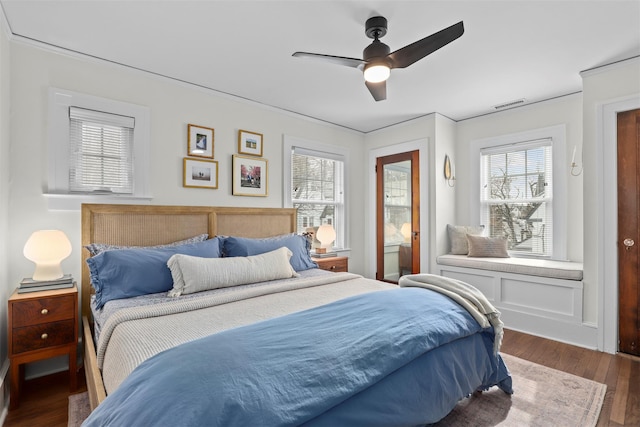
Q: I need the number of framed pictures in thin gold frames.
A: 4